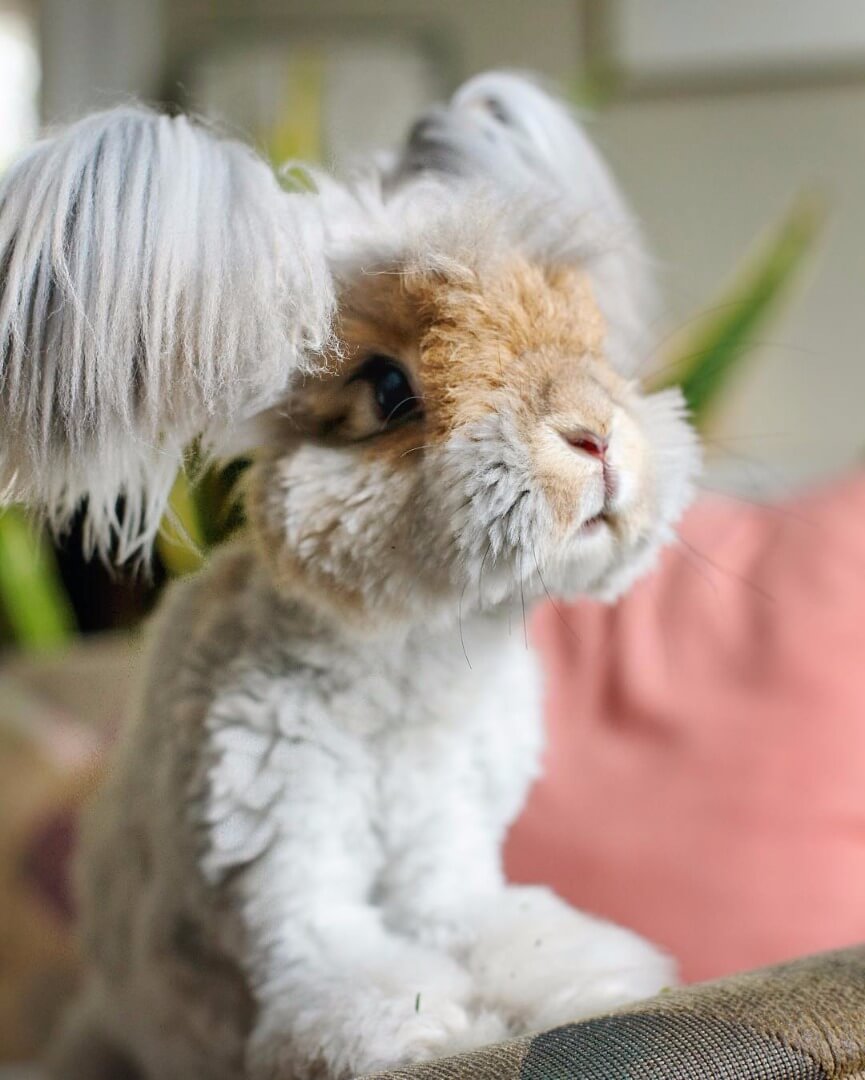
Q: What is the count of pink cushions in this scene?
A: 1